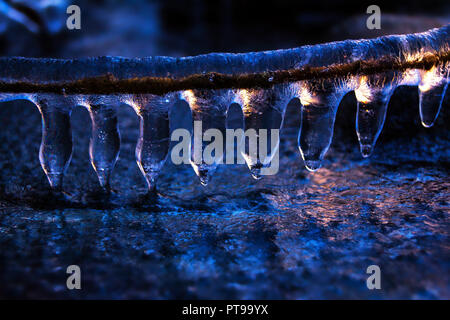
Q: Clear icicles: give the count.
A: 8